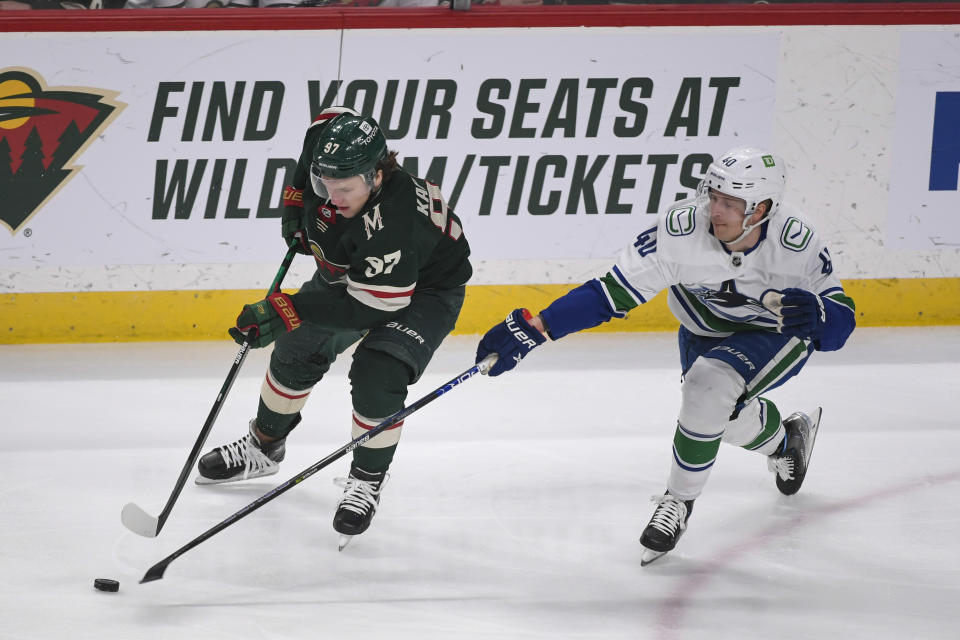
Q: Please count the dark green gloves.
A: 2